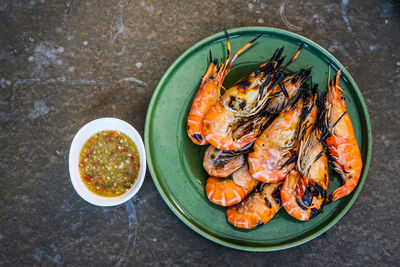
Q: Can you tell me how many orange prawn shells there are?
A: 8